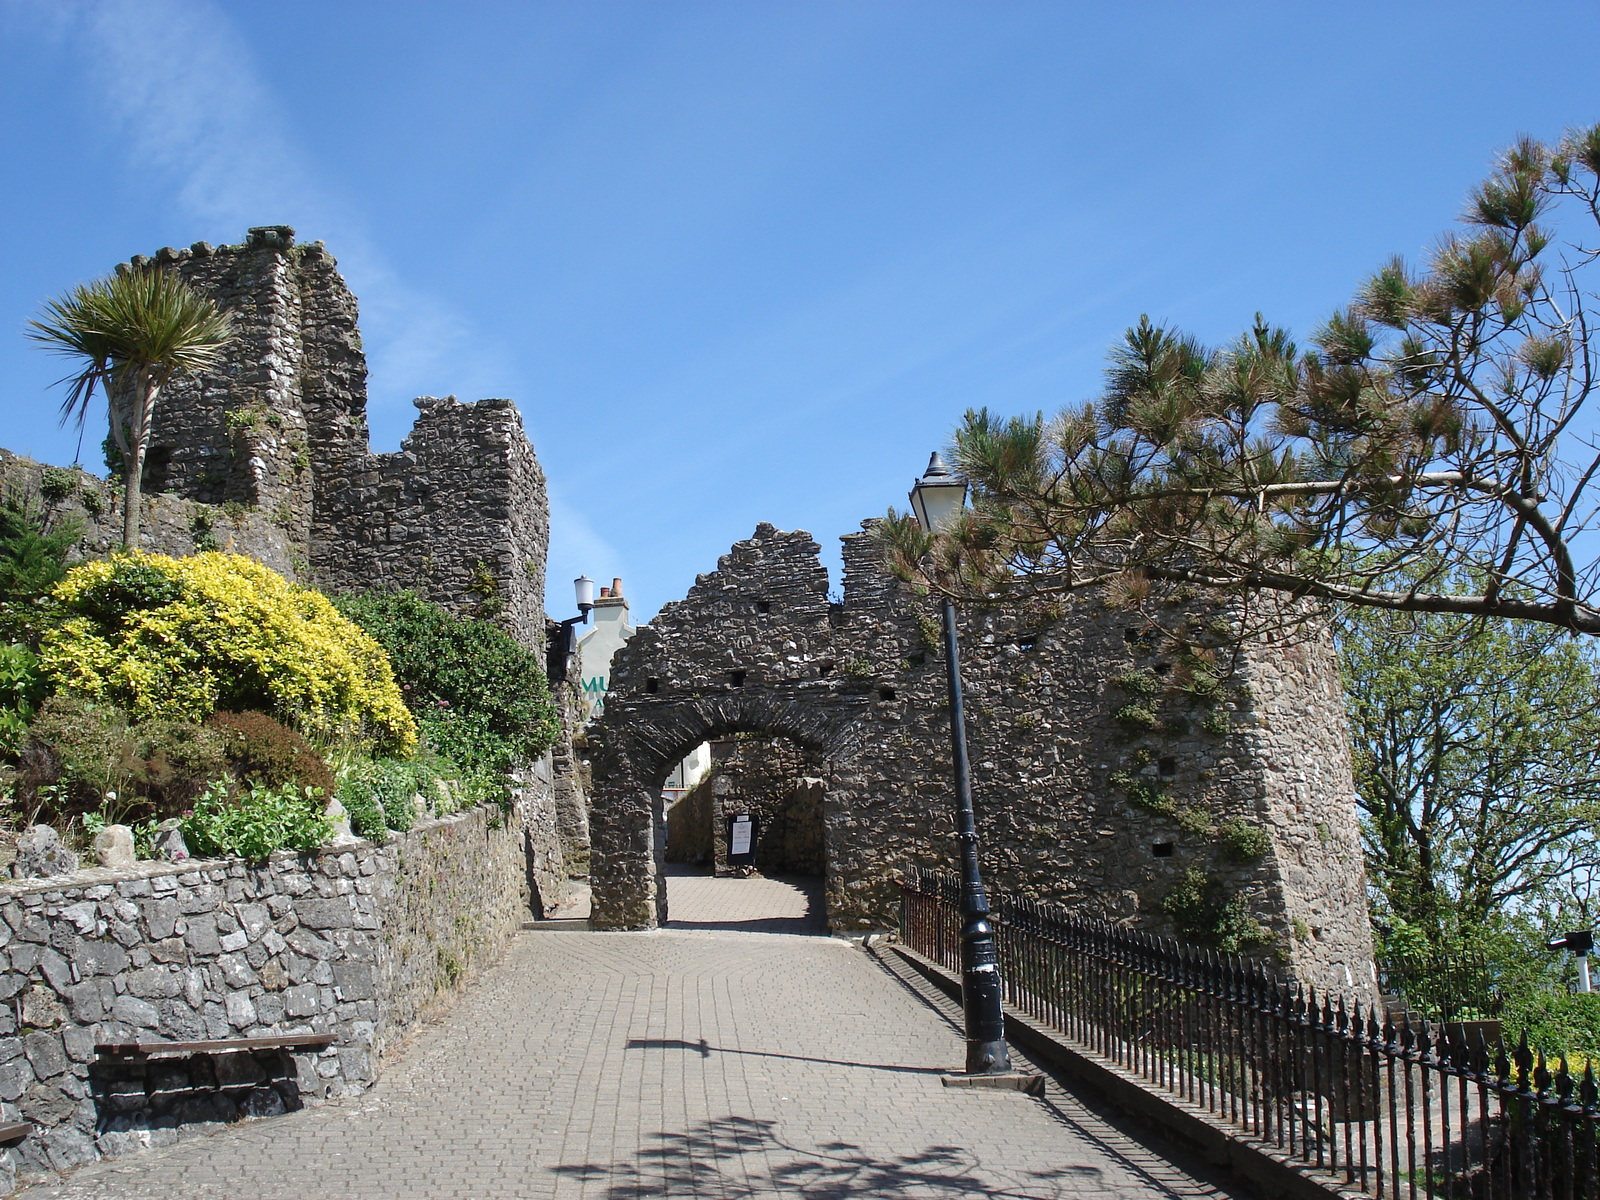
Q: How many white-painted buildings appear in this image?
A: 1